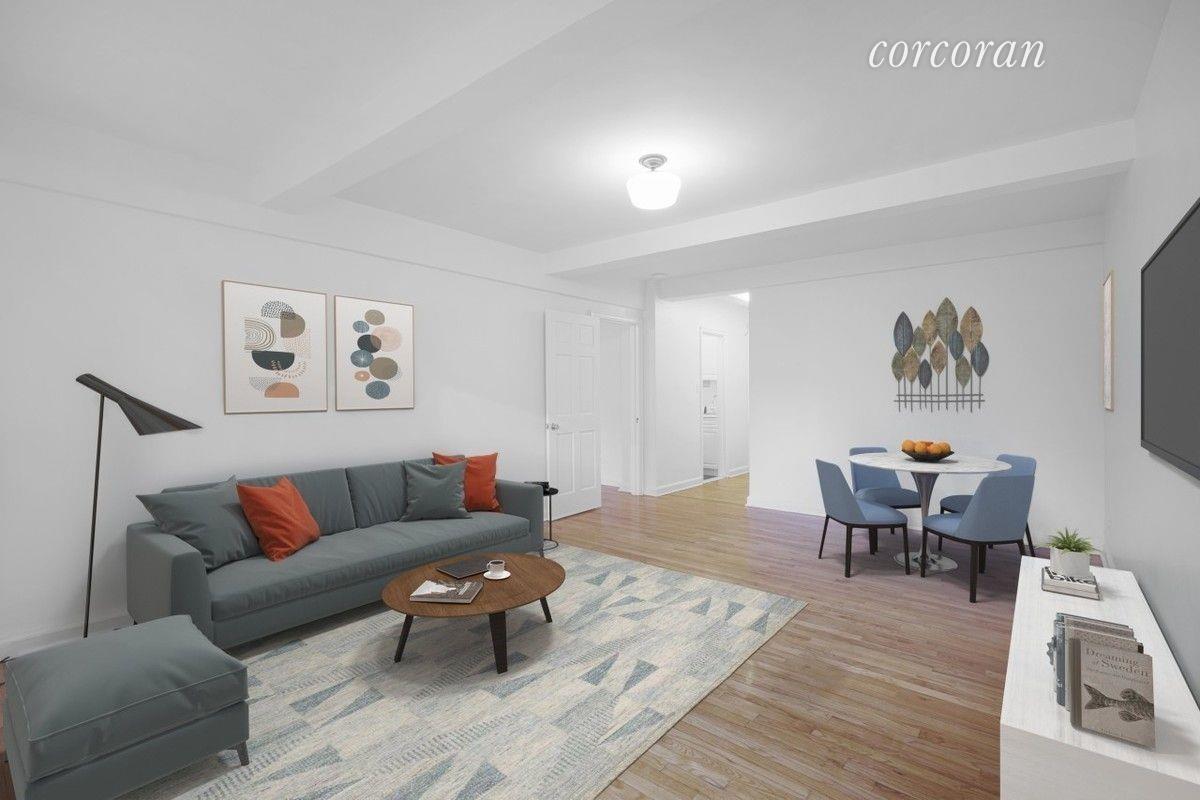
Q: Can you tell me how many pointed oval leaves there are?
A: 12